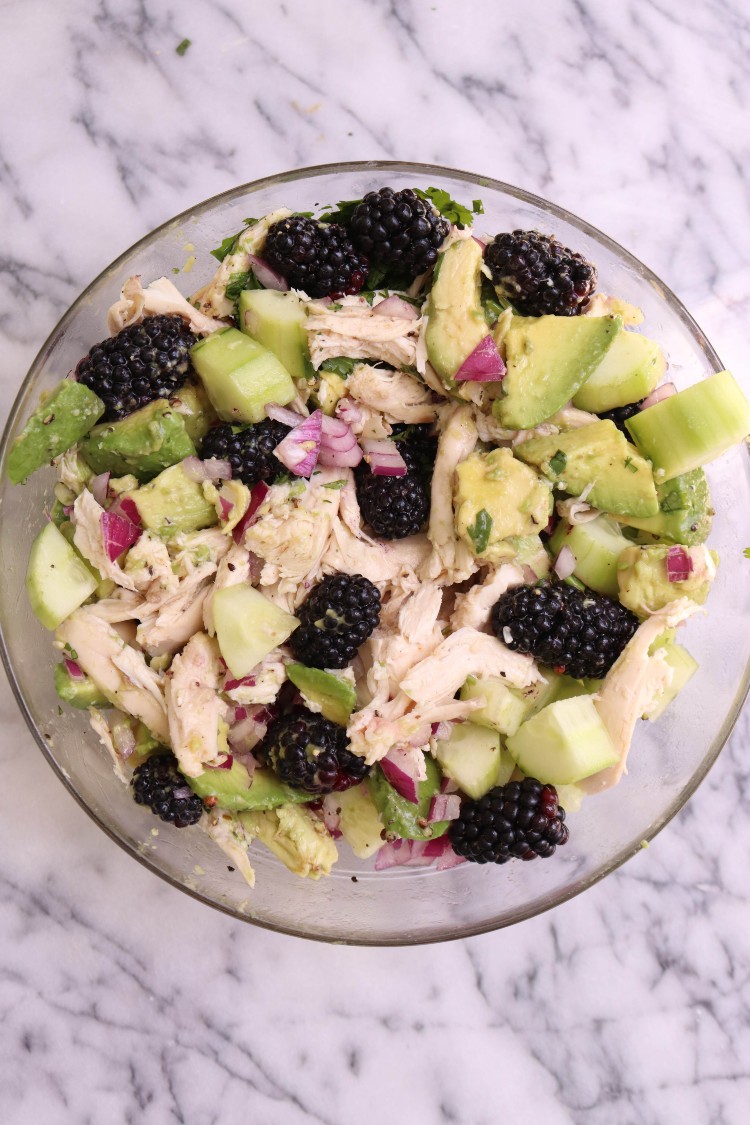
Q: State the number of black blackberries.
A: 12